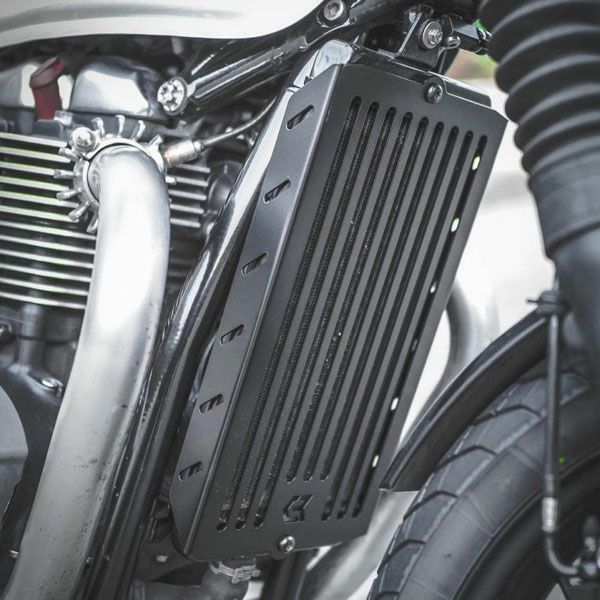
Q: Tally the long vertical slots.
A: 9